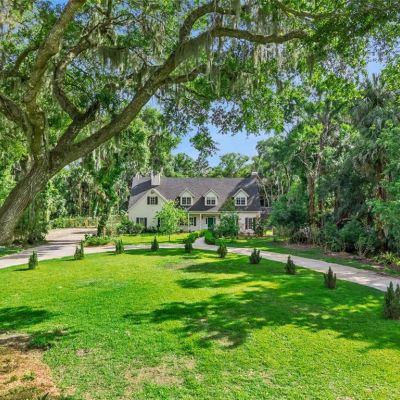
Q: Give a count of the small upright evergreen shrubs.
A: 10